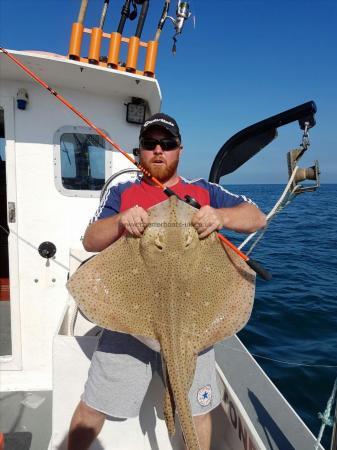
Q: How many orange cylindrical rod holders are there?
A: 5